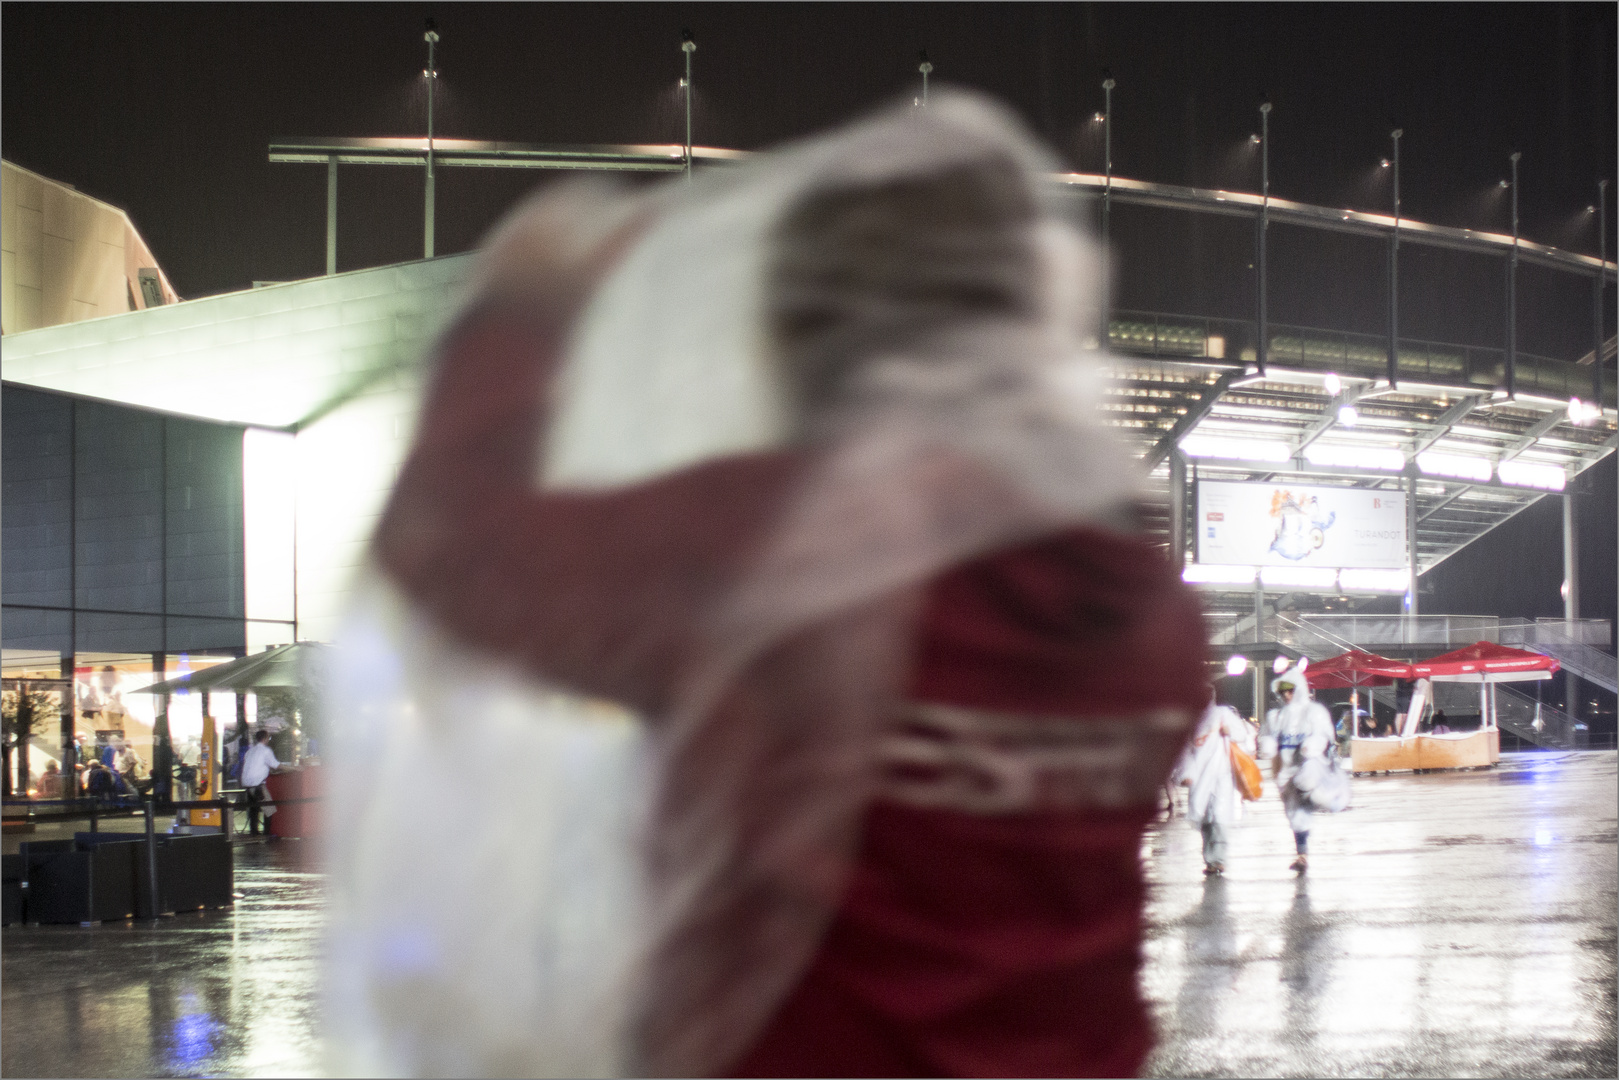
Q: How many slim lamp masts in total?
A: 8